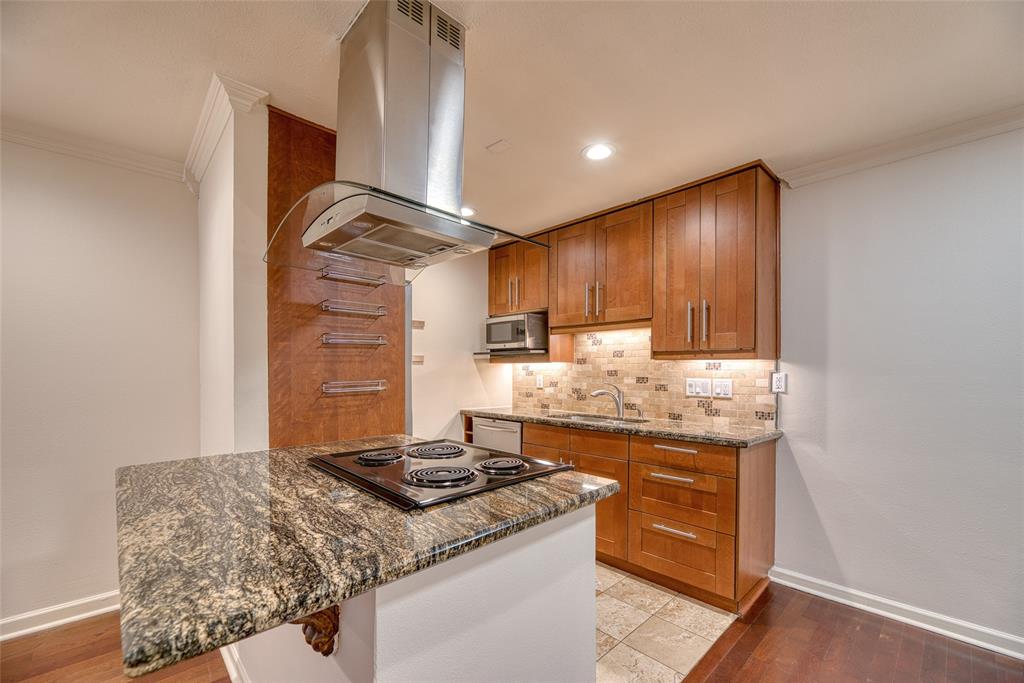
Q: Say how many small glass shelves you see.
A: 4